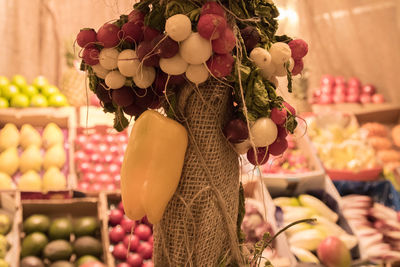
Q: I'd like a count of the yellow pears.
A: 9